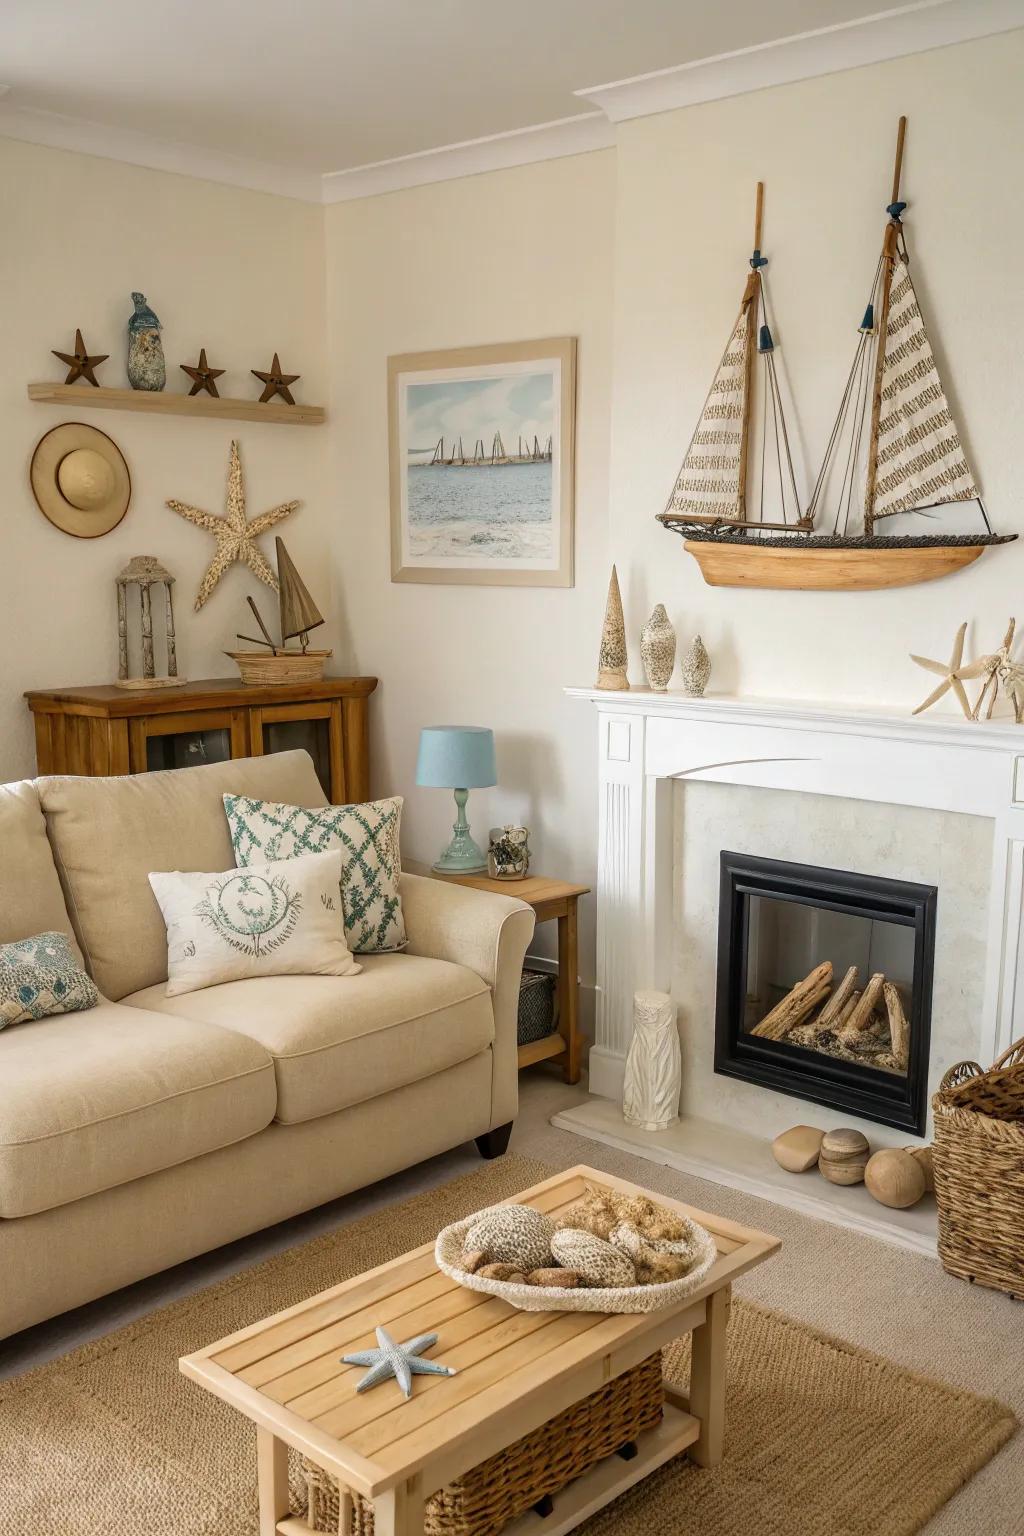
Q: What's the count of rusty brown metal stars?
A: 3